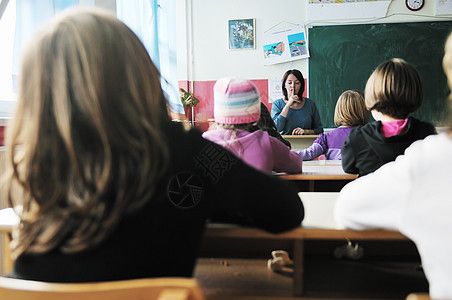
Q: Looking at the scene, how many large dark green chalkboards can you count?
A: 1